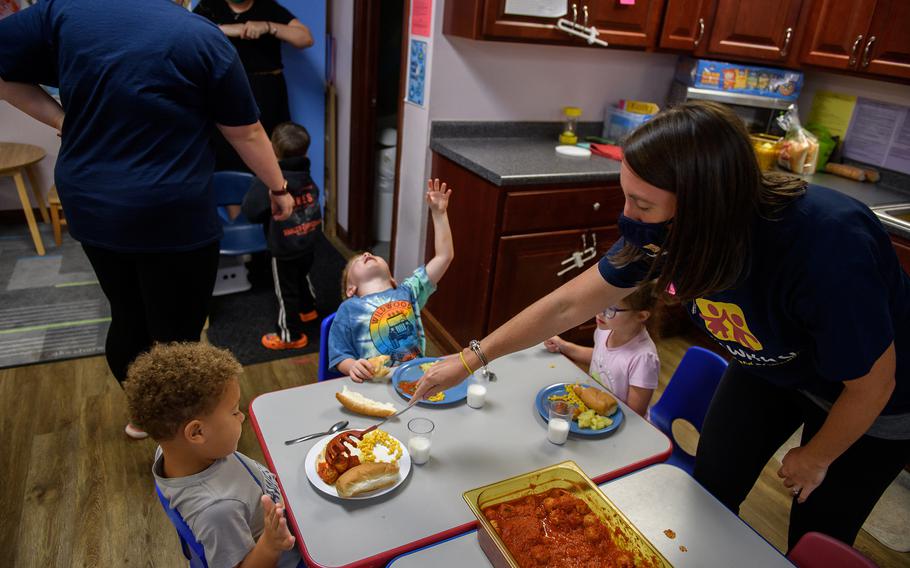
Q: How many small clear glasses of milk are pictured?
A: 3